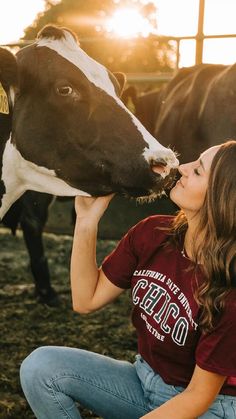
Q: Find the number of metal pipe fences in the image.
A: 1